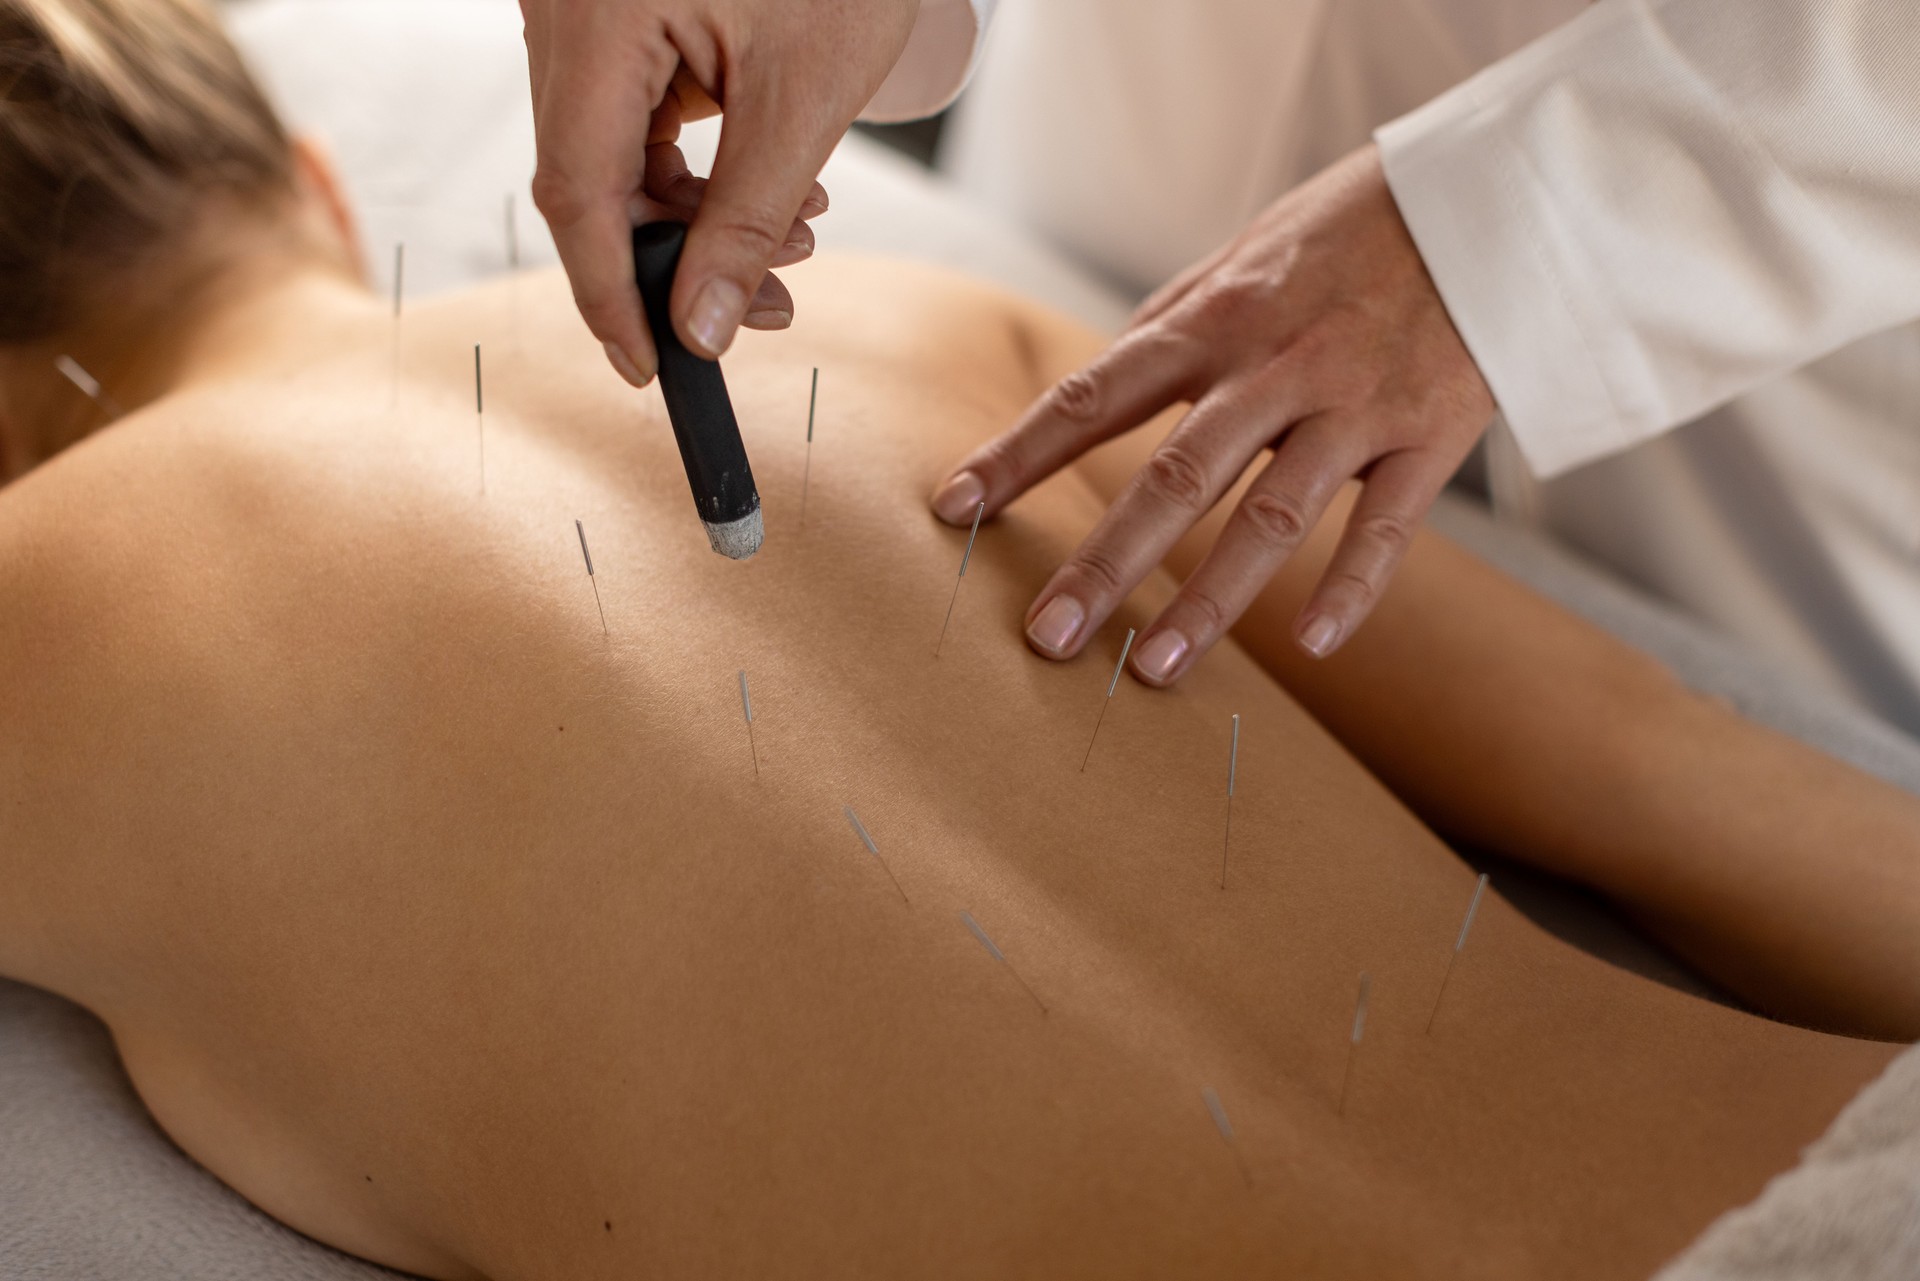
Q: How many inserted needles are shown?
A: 15